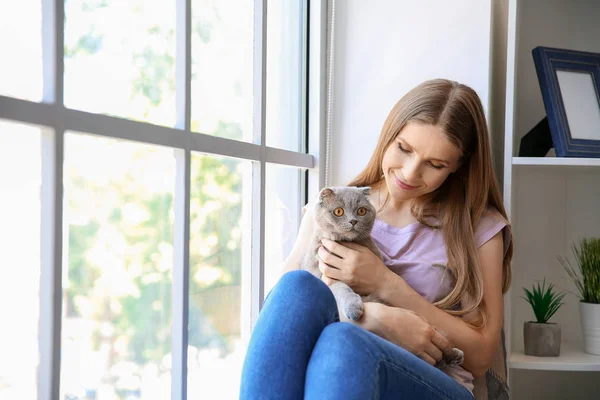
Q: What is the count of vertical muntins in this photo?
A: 3